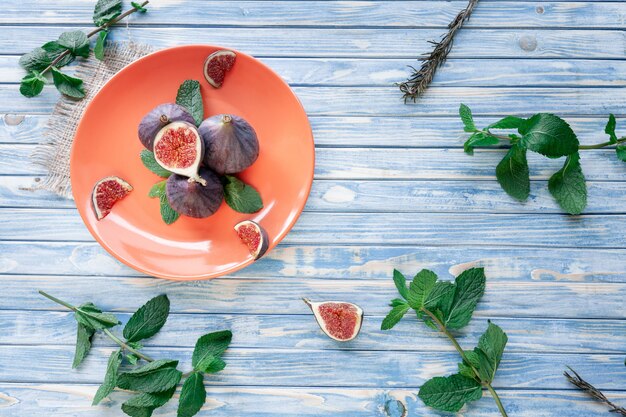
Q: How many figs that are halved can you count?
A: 2